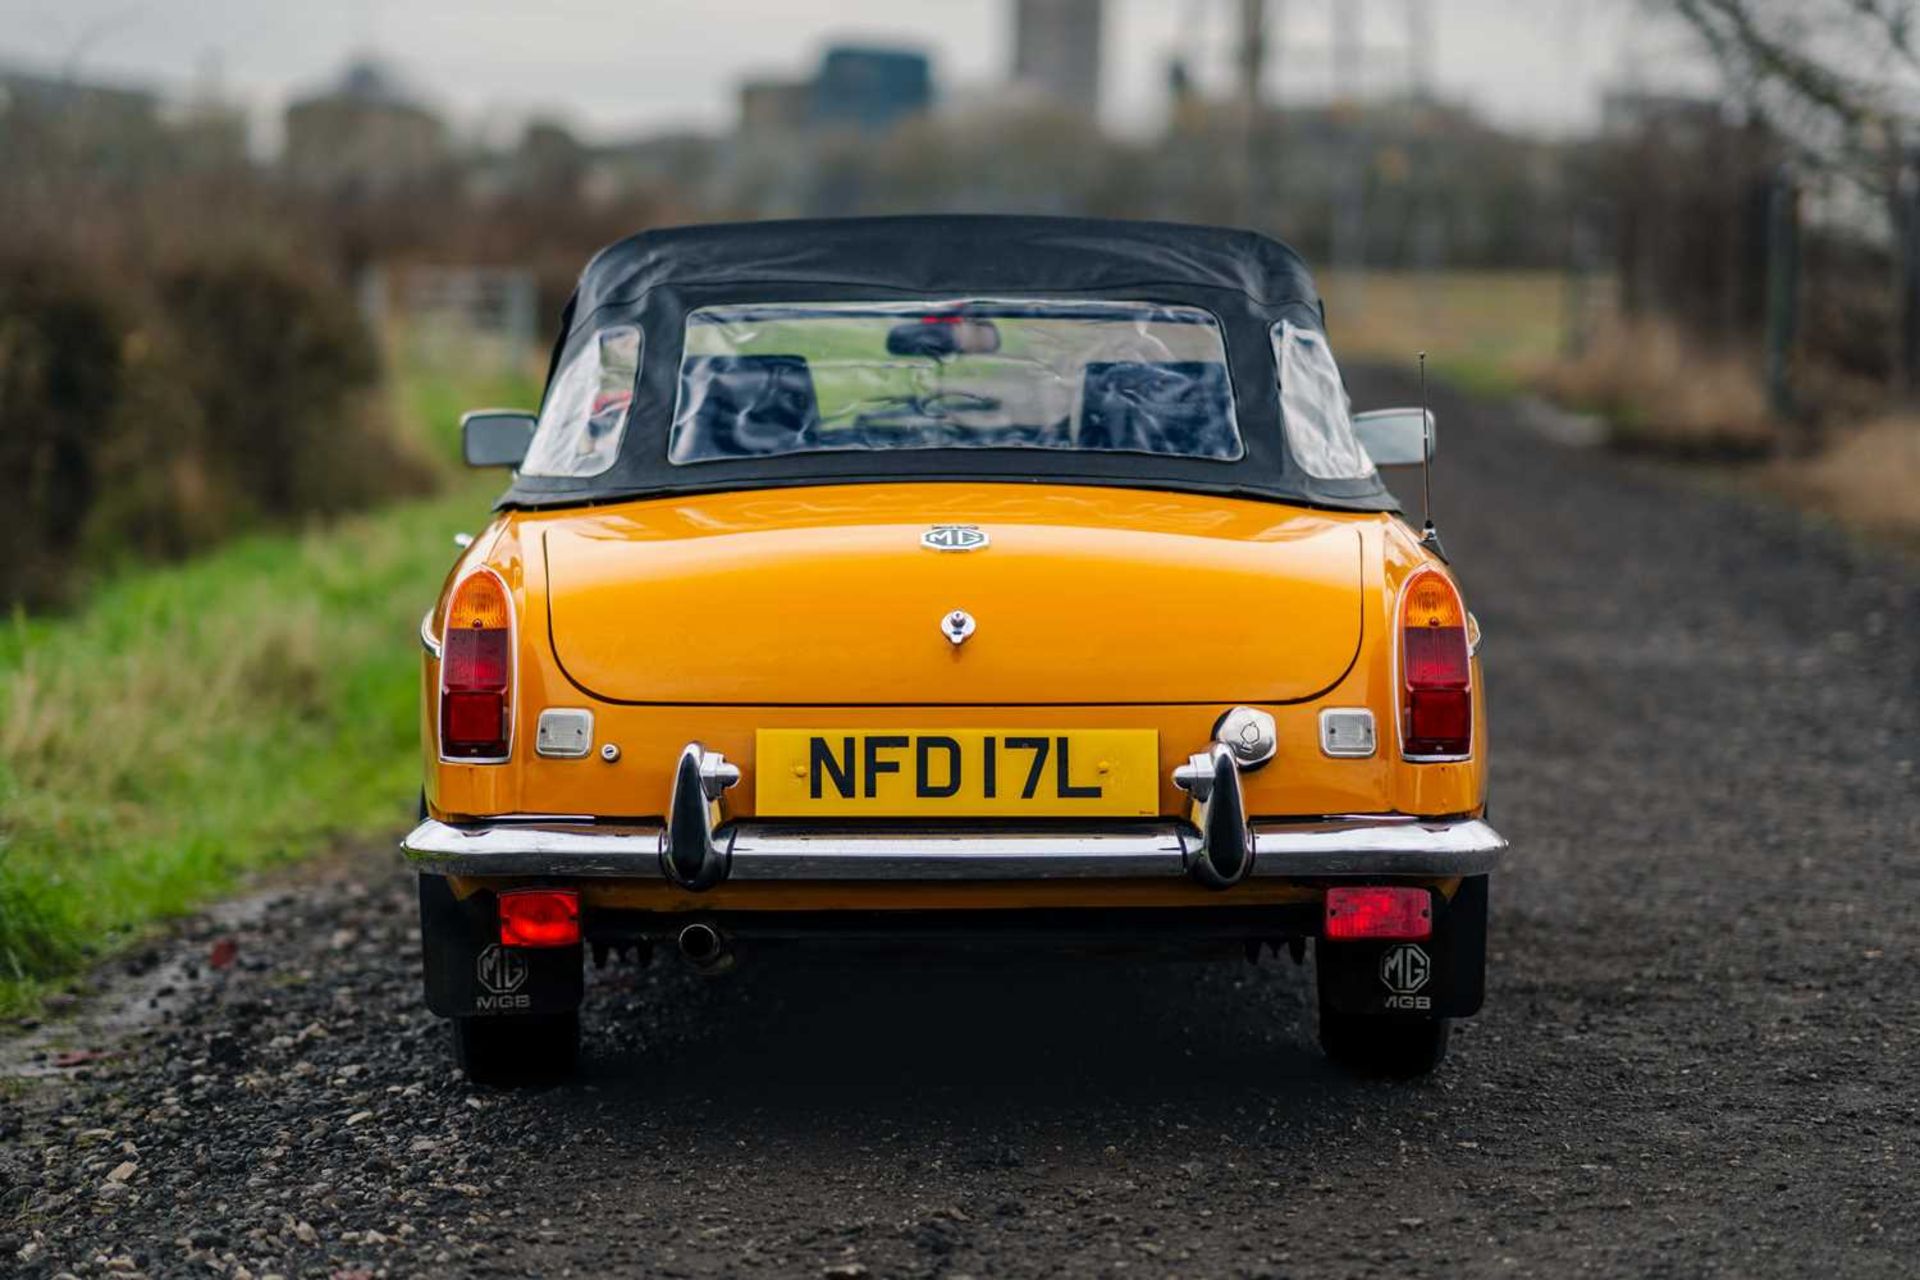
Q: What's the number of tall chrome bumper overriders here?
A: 2